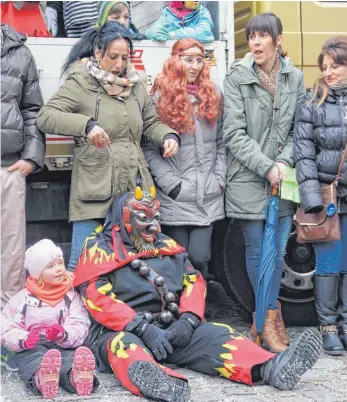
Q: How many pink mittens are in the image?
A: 2